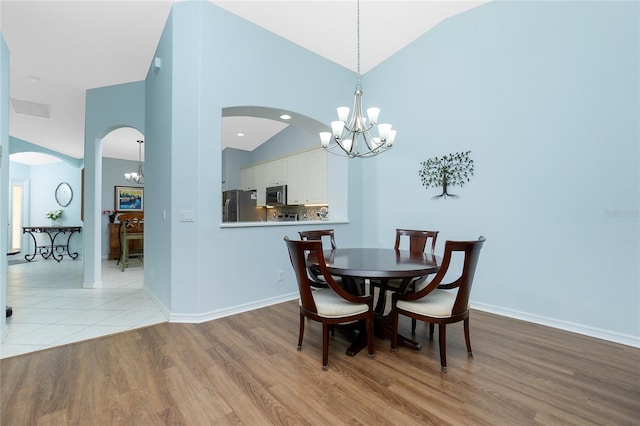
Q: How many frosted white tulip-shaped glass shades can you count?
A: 9